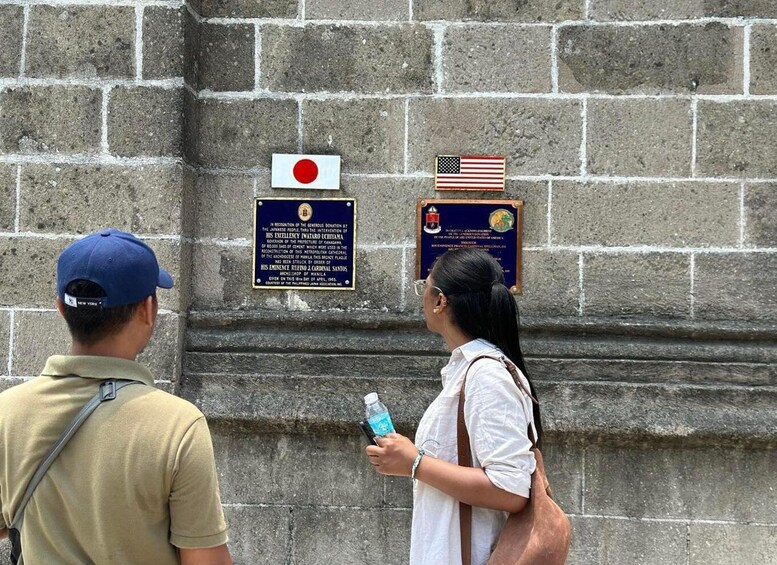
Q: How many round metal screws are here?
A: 7